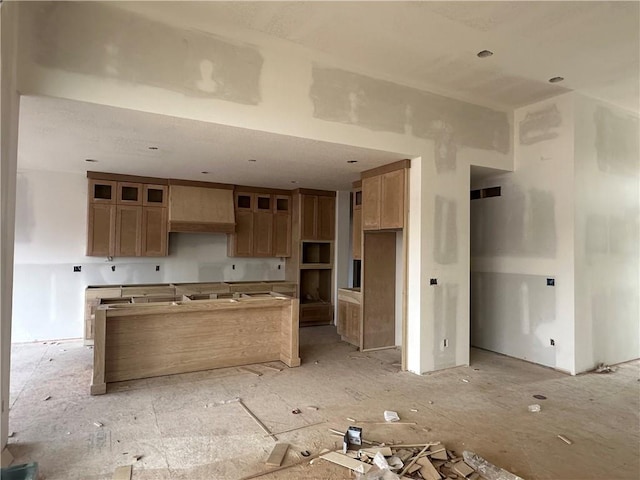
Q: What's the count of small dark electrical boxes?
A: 9